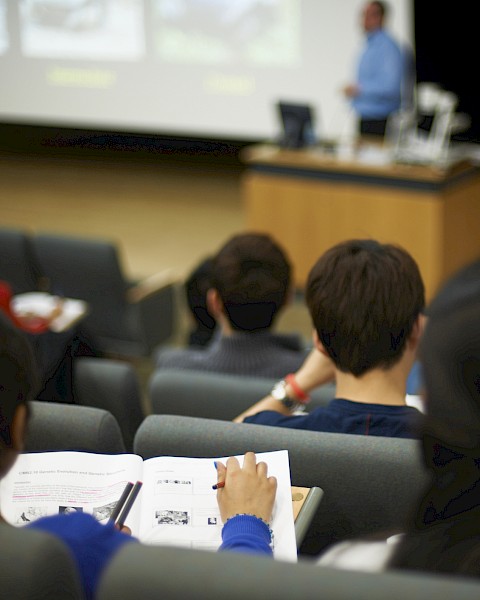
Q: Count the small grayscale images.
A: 6